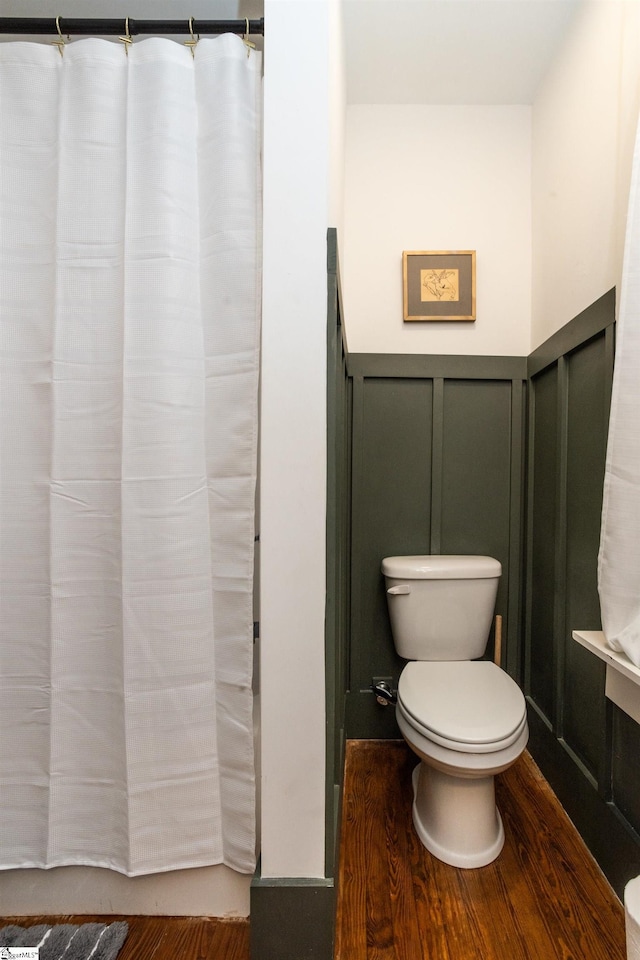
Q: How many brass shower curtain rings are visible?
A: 4